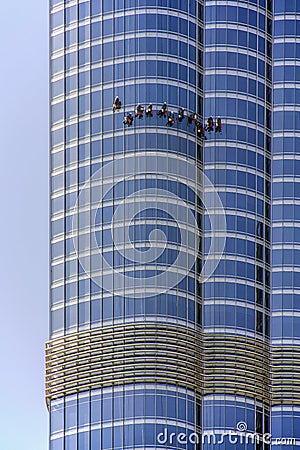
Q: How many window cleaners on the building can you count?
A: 11